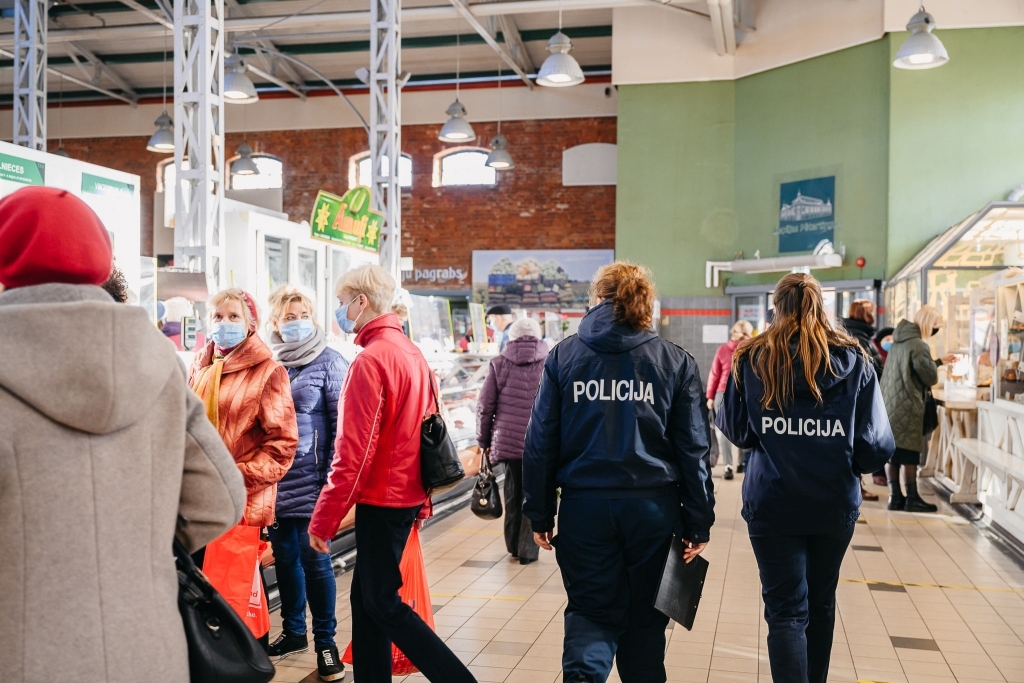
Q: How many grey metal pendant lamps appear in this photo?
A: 7